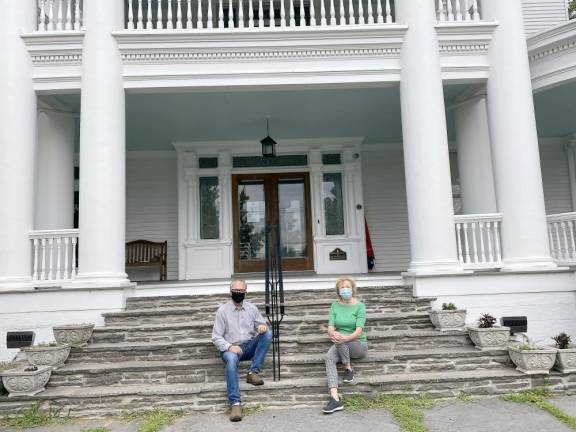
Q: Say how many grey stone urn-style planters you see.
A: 7